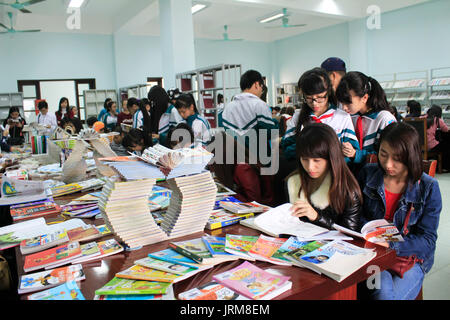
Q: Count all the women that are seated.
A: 2